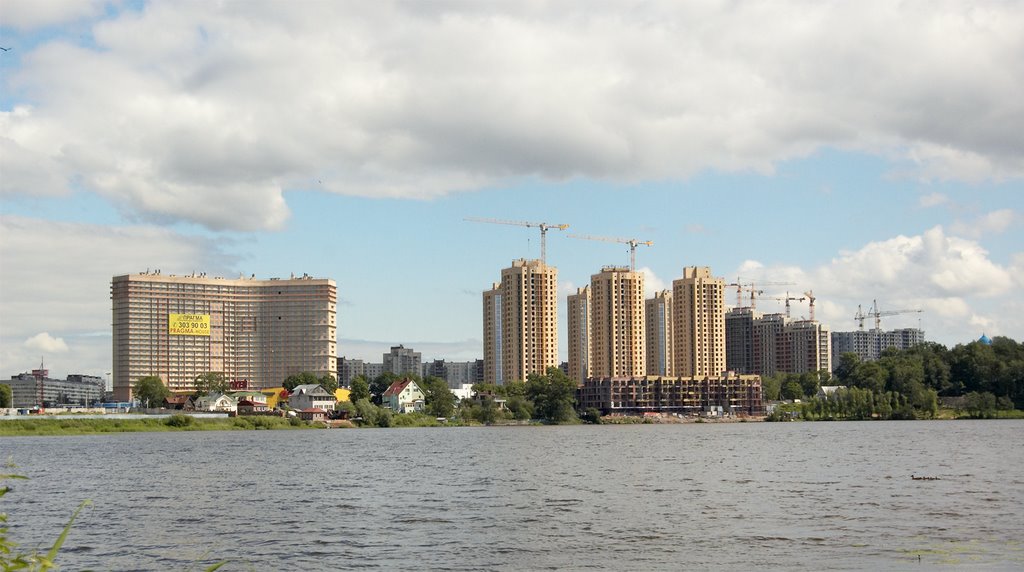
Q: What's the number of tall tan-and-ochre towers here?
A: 6